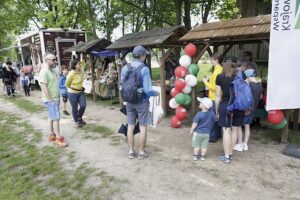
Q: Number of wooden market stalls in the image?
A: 3